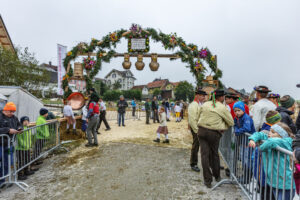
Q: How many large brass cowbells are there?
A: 3